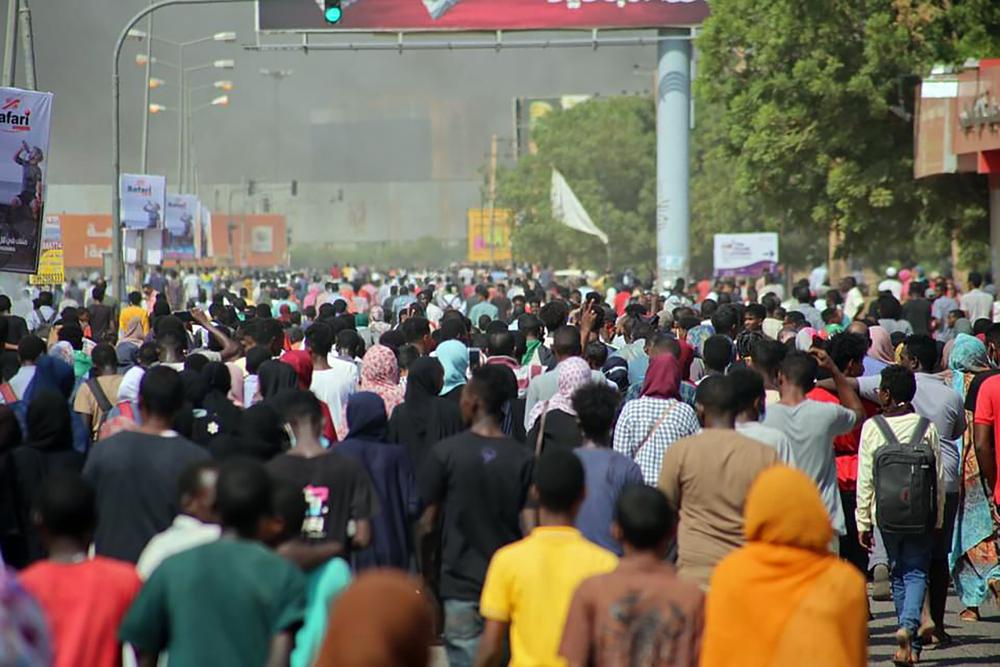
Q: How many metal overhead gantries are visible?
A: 1